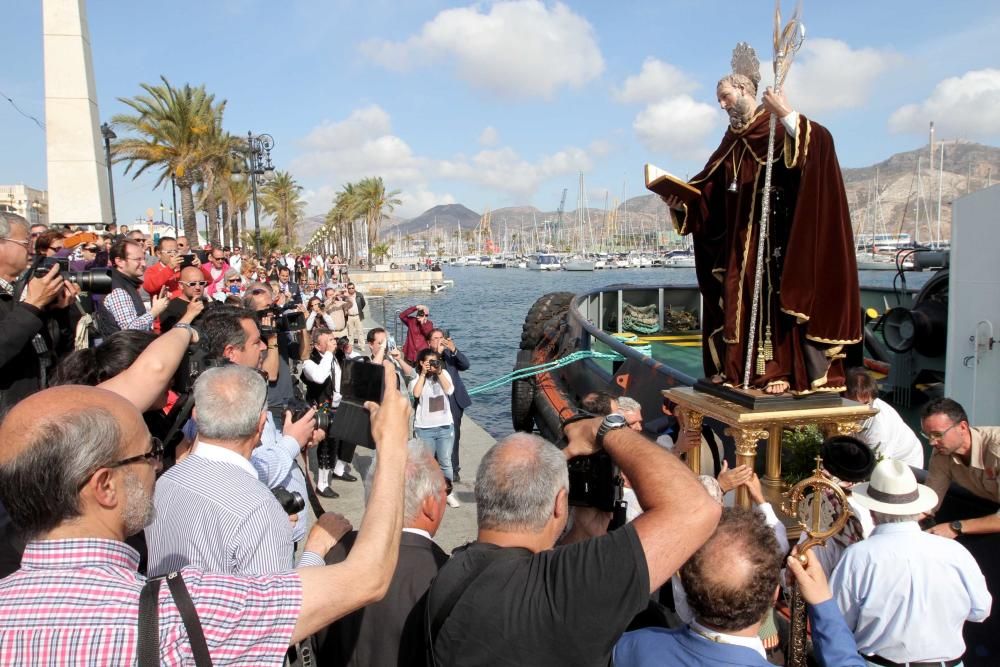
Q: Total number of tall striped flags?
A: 0